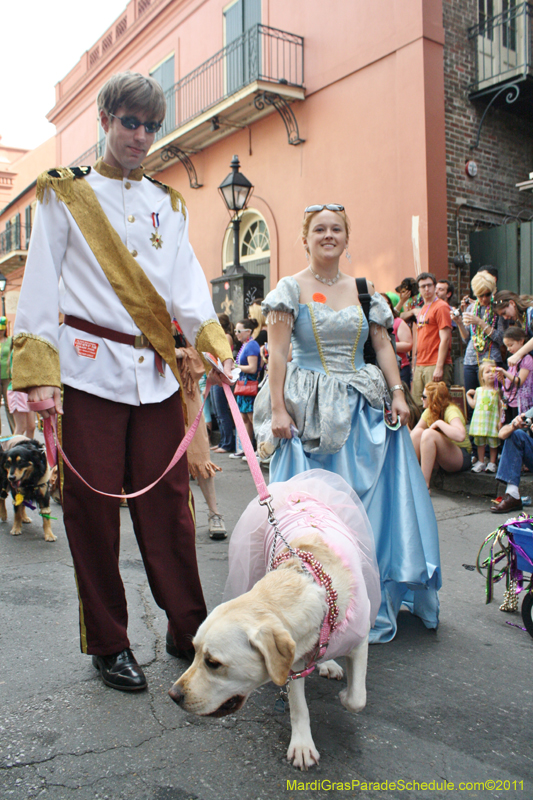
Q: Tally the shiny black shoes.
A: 2